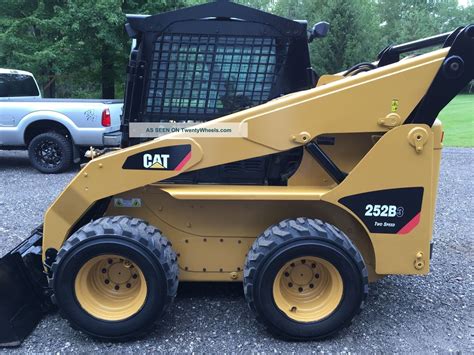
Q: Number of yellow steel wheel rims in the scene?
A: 2